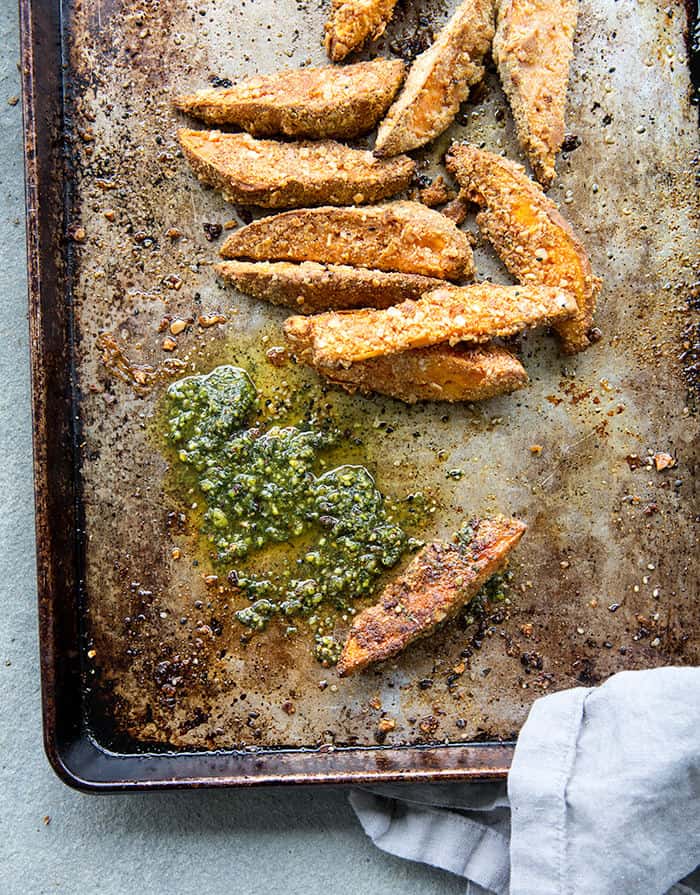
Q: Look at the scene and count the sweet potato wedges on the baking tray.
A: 11